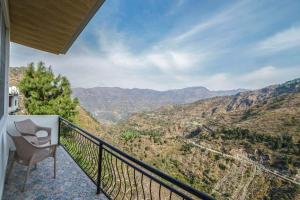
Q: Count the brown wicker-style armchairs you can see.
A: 2